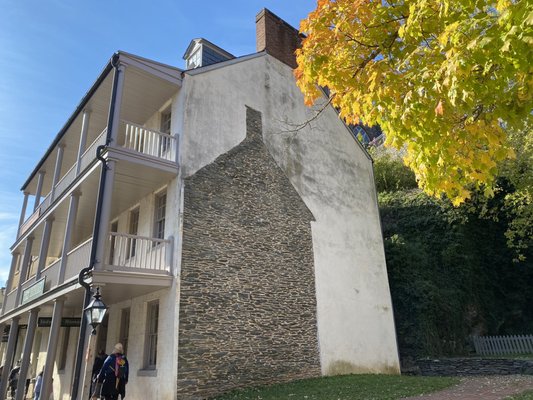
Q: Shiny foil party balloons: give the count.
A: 0